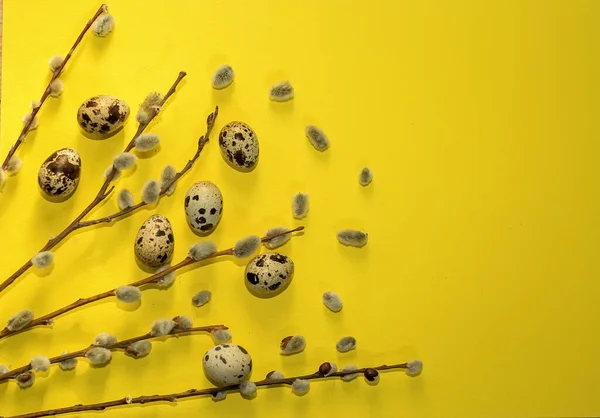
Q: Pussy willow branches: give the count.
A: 5